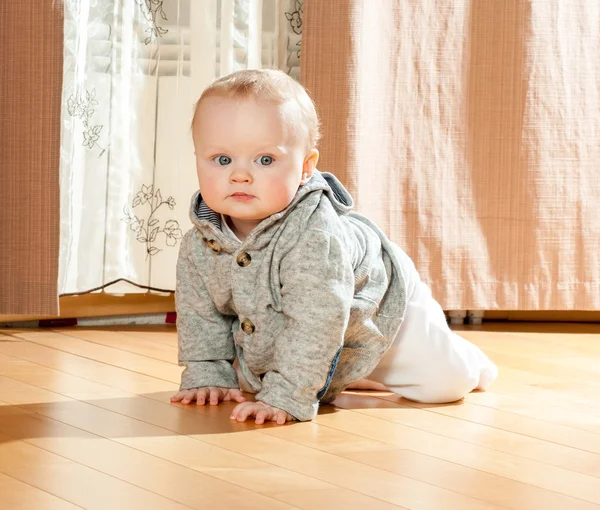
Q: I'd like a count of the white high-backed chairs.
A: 0